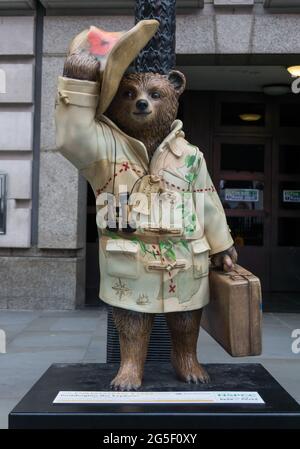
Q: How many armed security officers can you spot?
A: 0